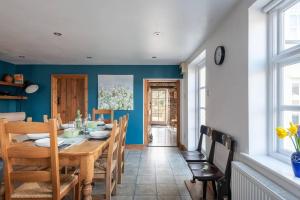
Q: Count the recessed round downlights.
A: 5